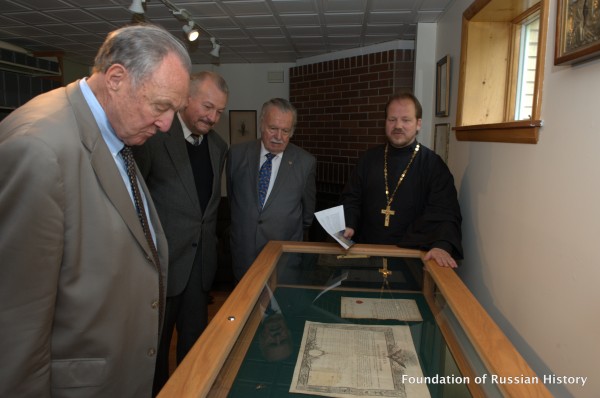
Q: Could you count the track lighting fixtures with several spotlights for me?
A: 1